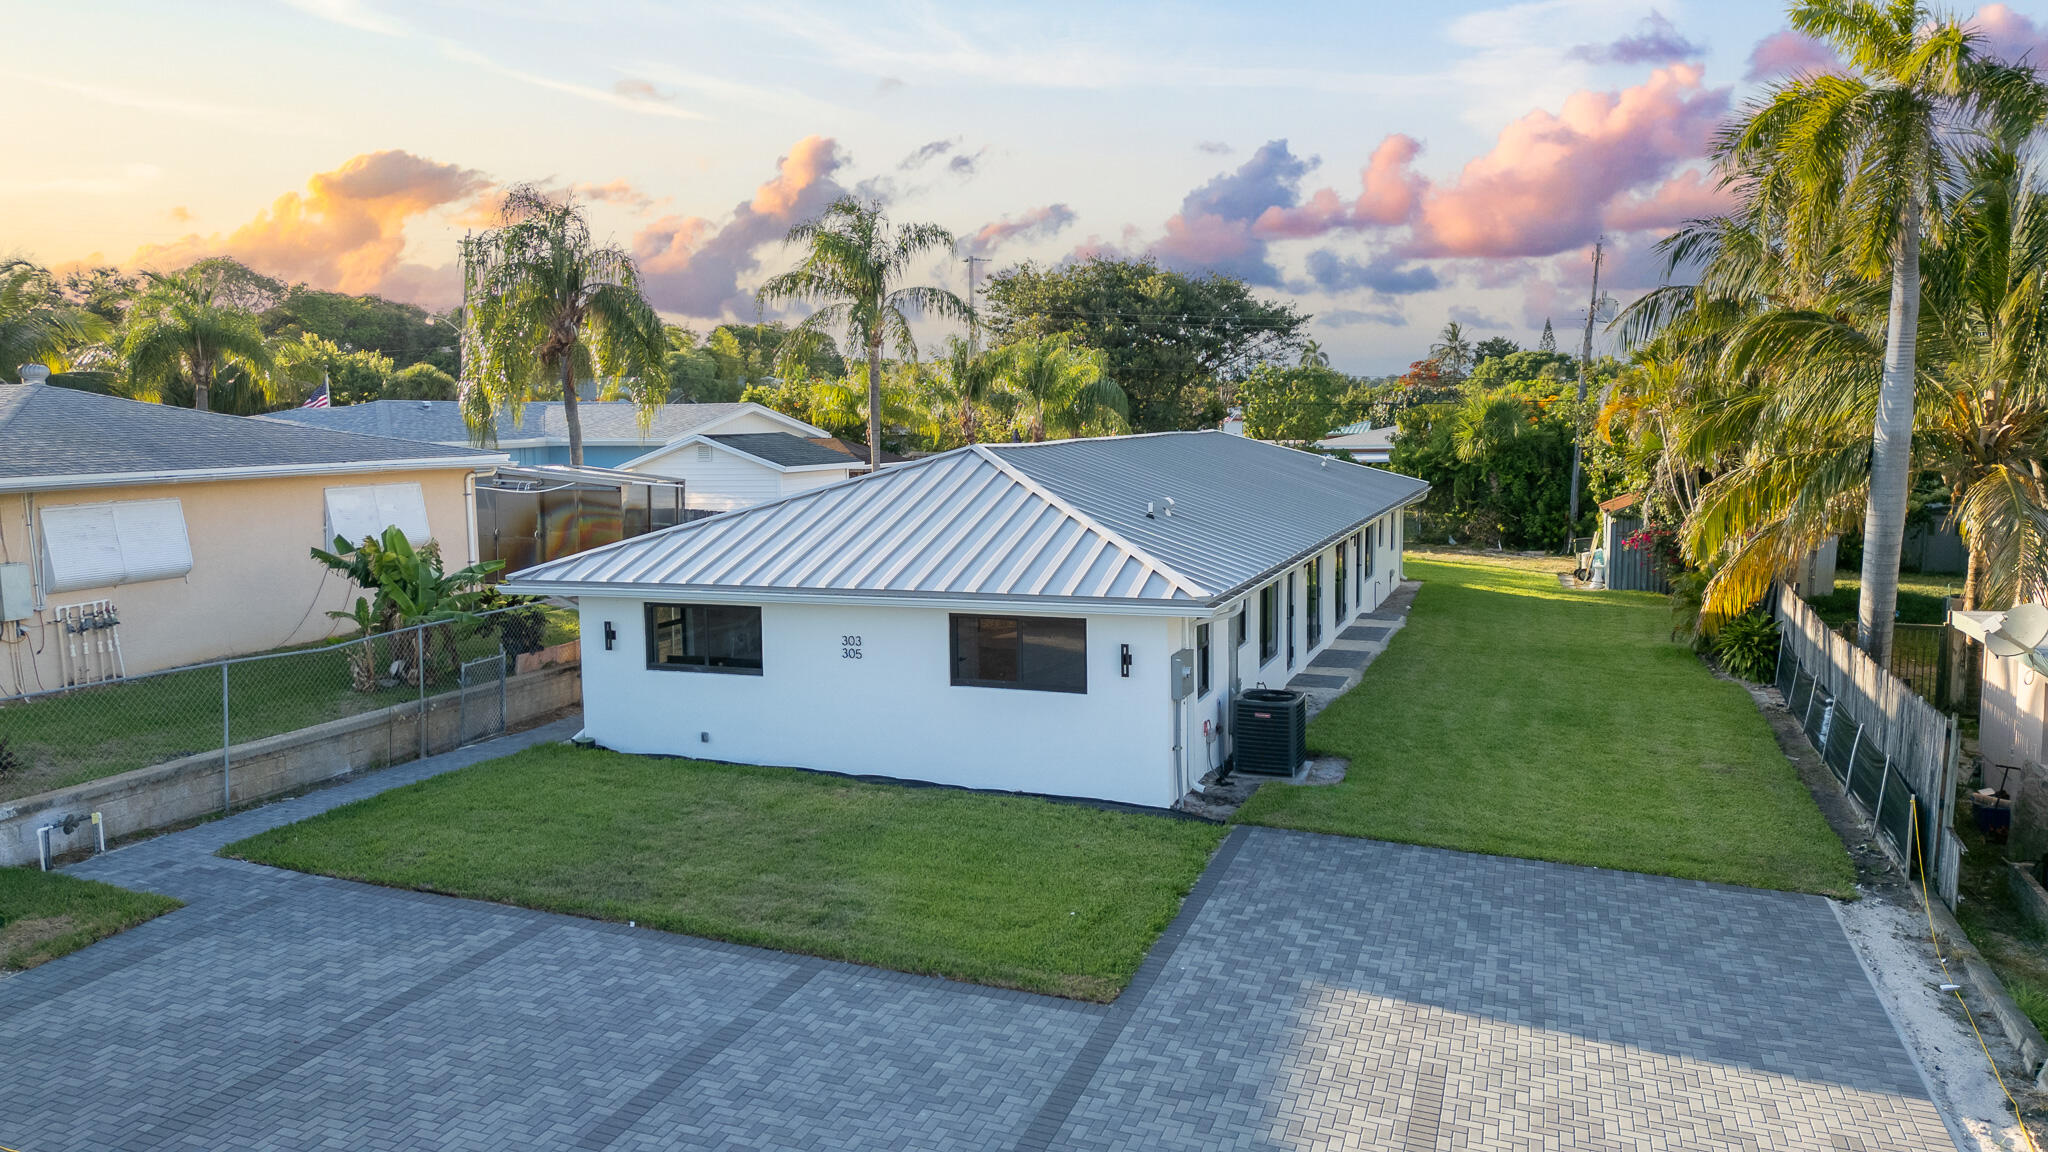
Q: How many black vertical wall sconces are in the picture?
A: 2